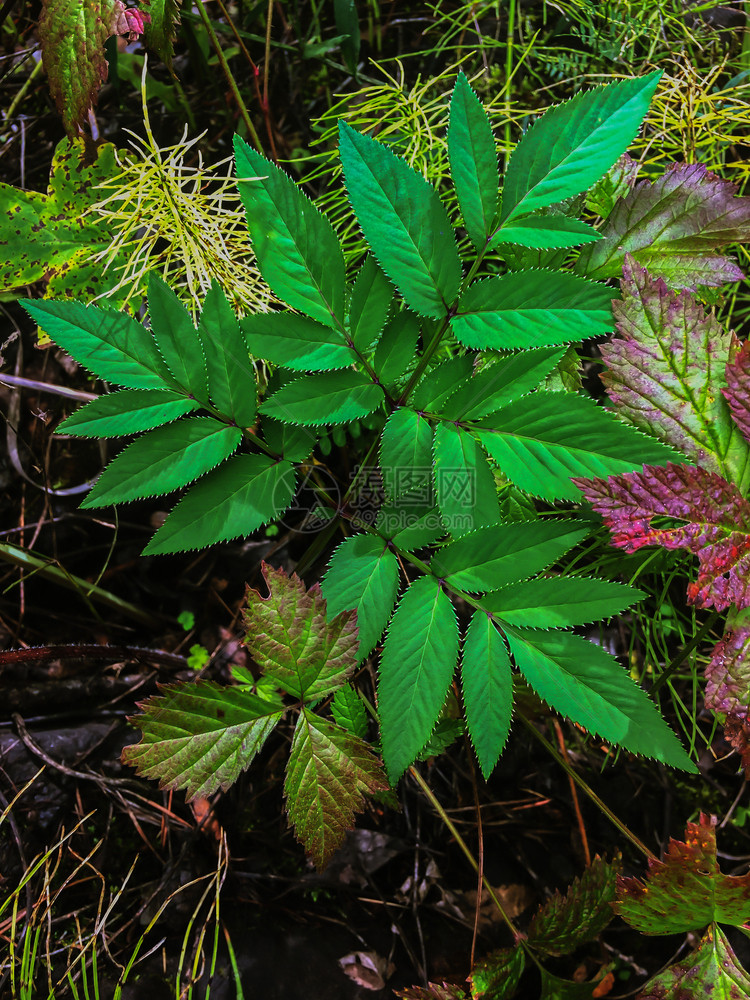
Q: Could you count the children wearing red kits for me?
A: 0